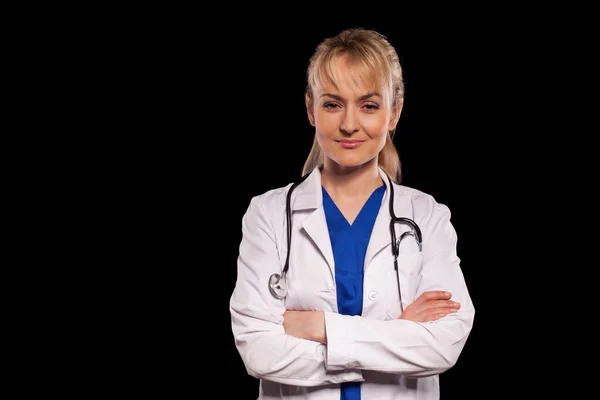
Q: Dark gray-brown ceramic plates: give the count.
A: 0